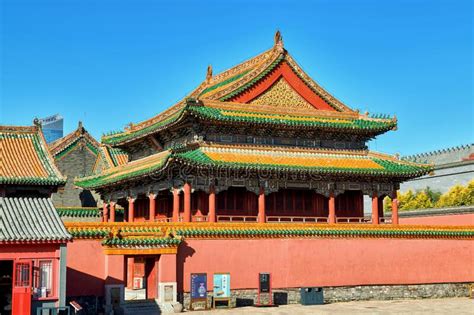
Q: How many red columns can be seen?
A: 11